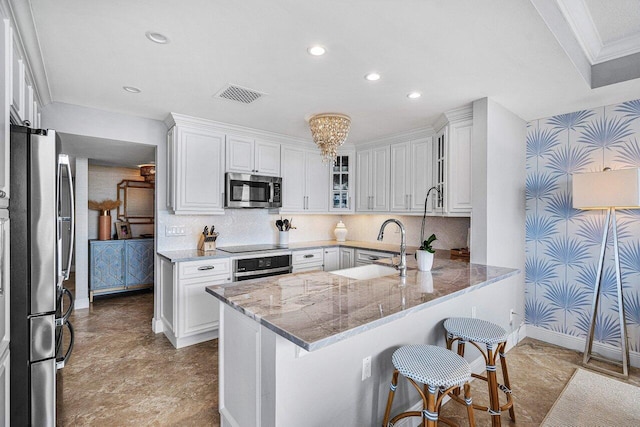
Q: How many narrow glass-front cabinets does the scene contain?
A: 2